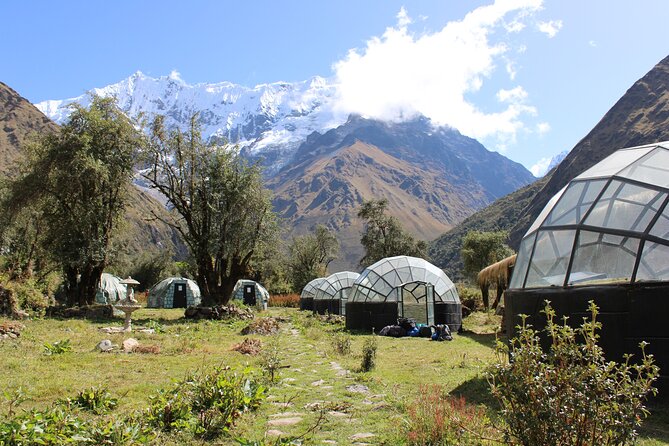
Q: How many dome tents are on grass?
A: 7